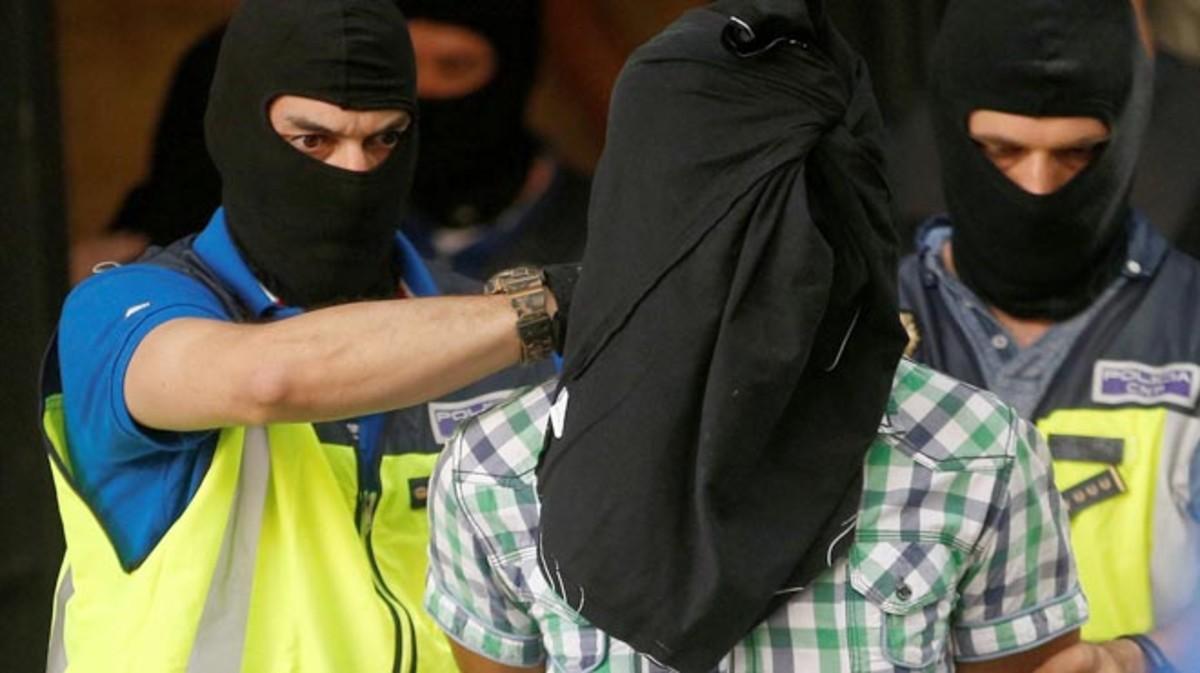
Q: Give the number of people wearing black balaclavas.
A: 3